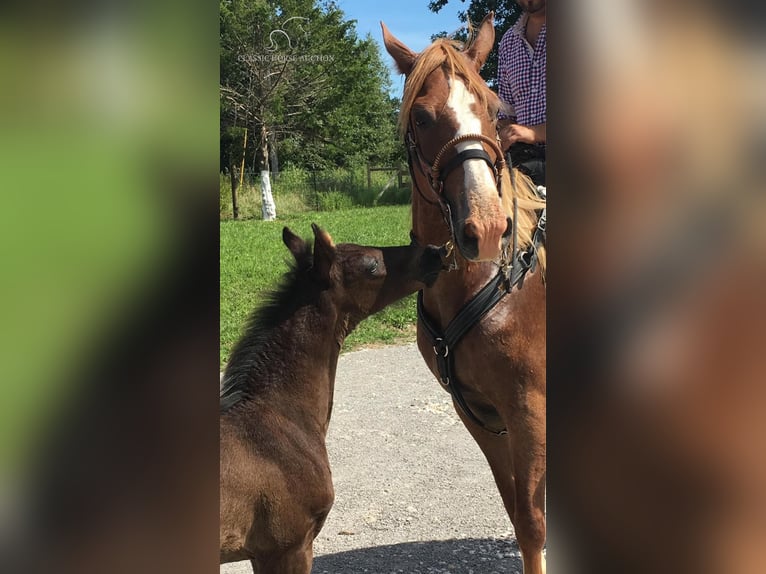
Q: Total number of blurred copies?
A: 2